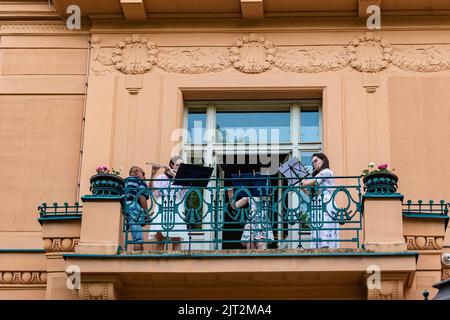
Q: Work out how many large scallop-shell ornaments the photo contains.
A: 3